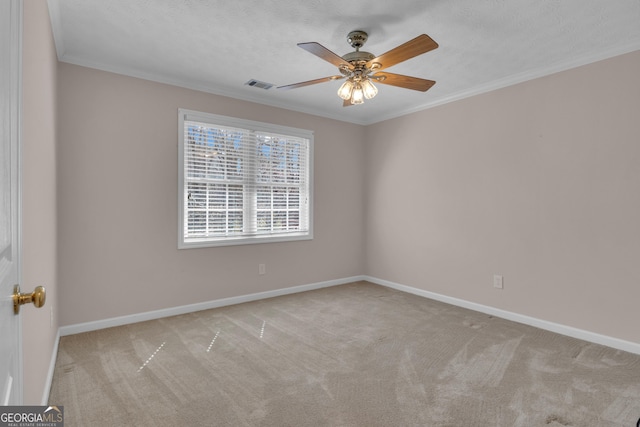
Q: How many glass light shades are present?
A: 3